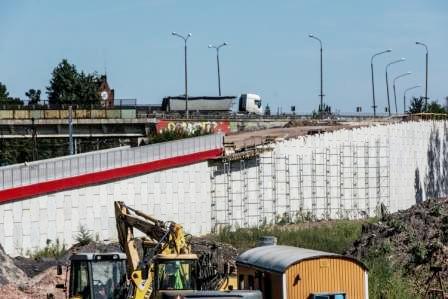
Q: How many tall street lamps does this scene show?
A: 8